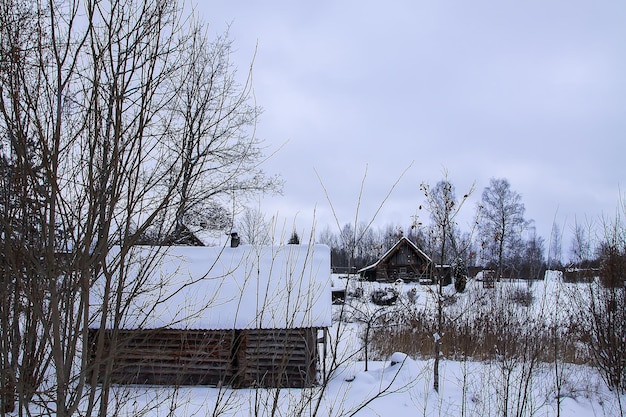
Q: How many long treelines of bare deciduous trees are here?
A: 1